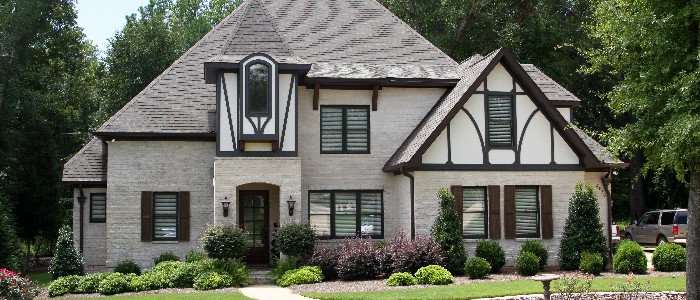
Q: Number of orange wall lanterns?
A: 0